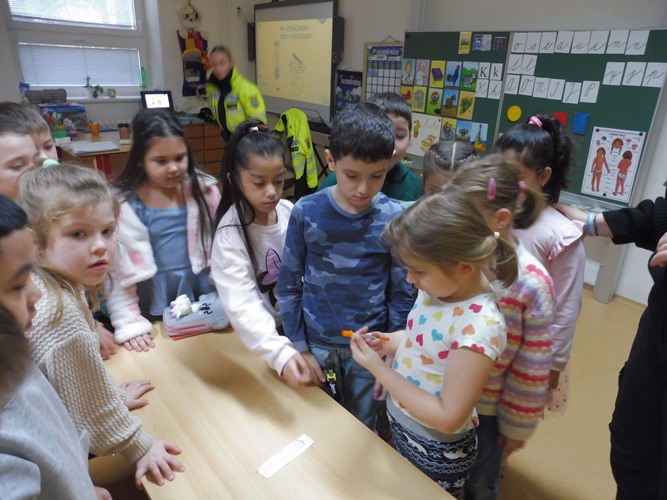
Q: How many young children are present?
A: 13